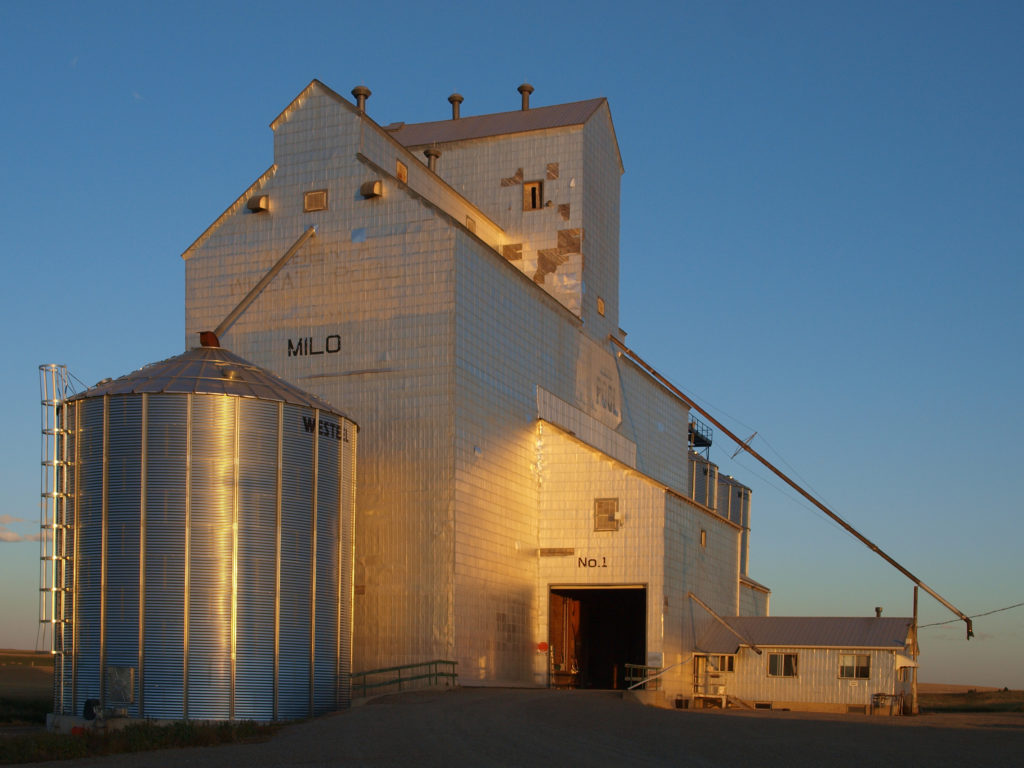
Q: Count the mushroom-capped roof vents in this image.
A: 4